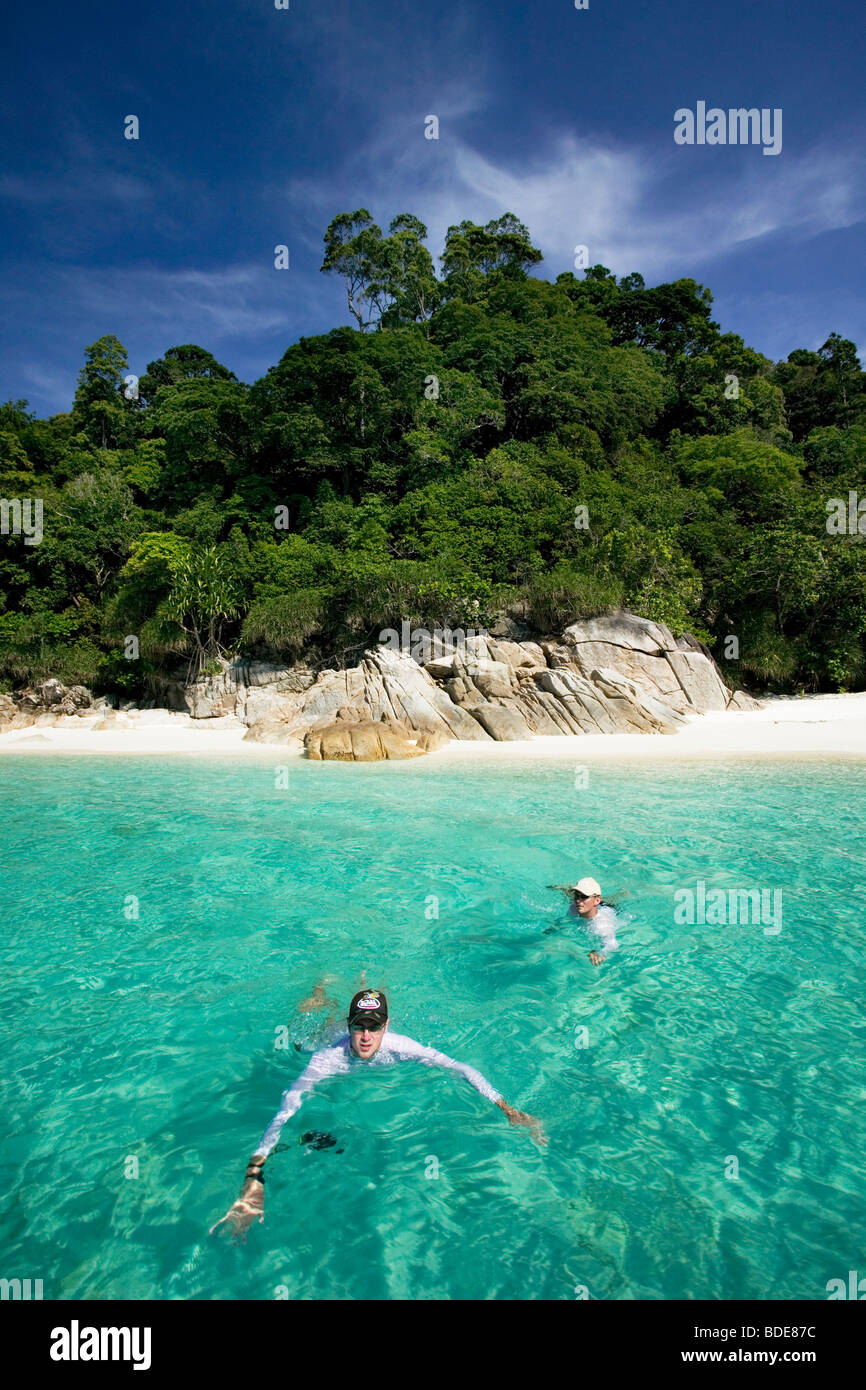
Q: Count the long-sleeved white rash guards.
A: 2